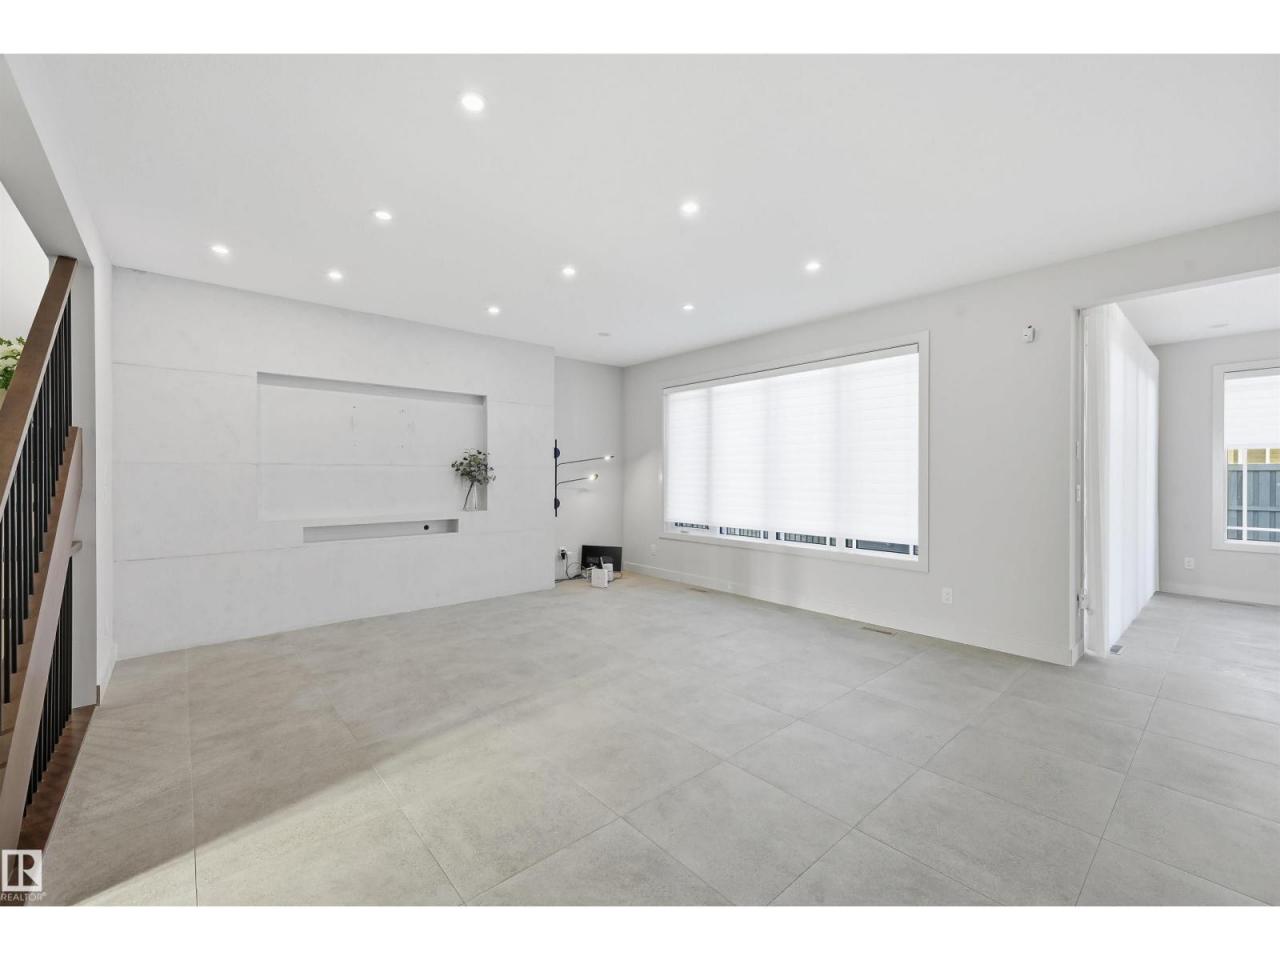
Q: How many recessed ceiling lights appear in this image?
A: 9